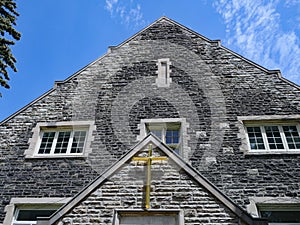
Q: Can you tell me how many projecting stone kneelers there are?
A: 4